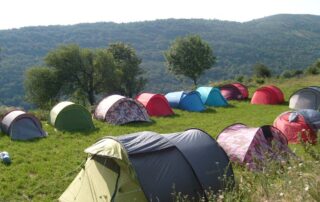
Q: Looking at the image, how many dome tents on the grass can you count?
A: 12